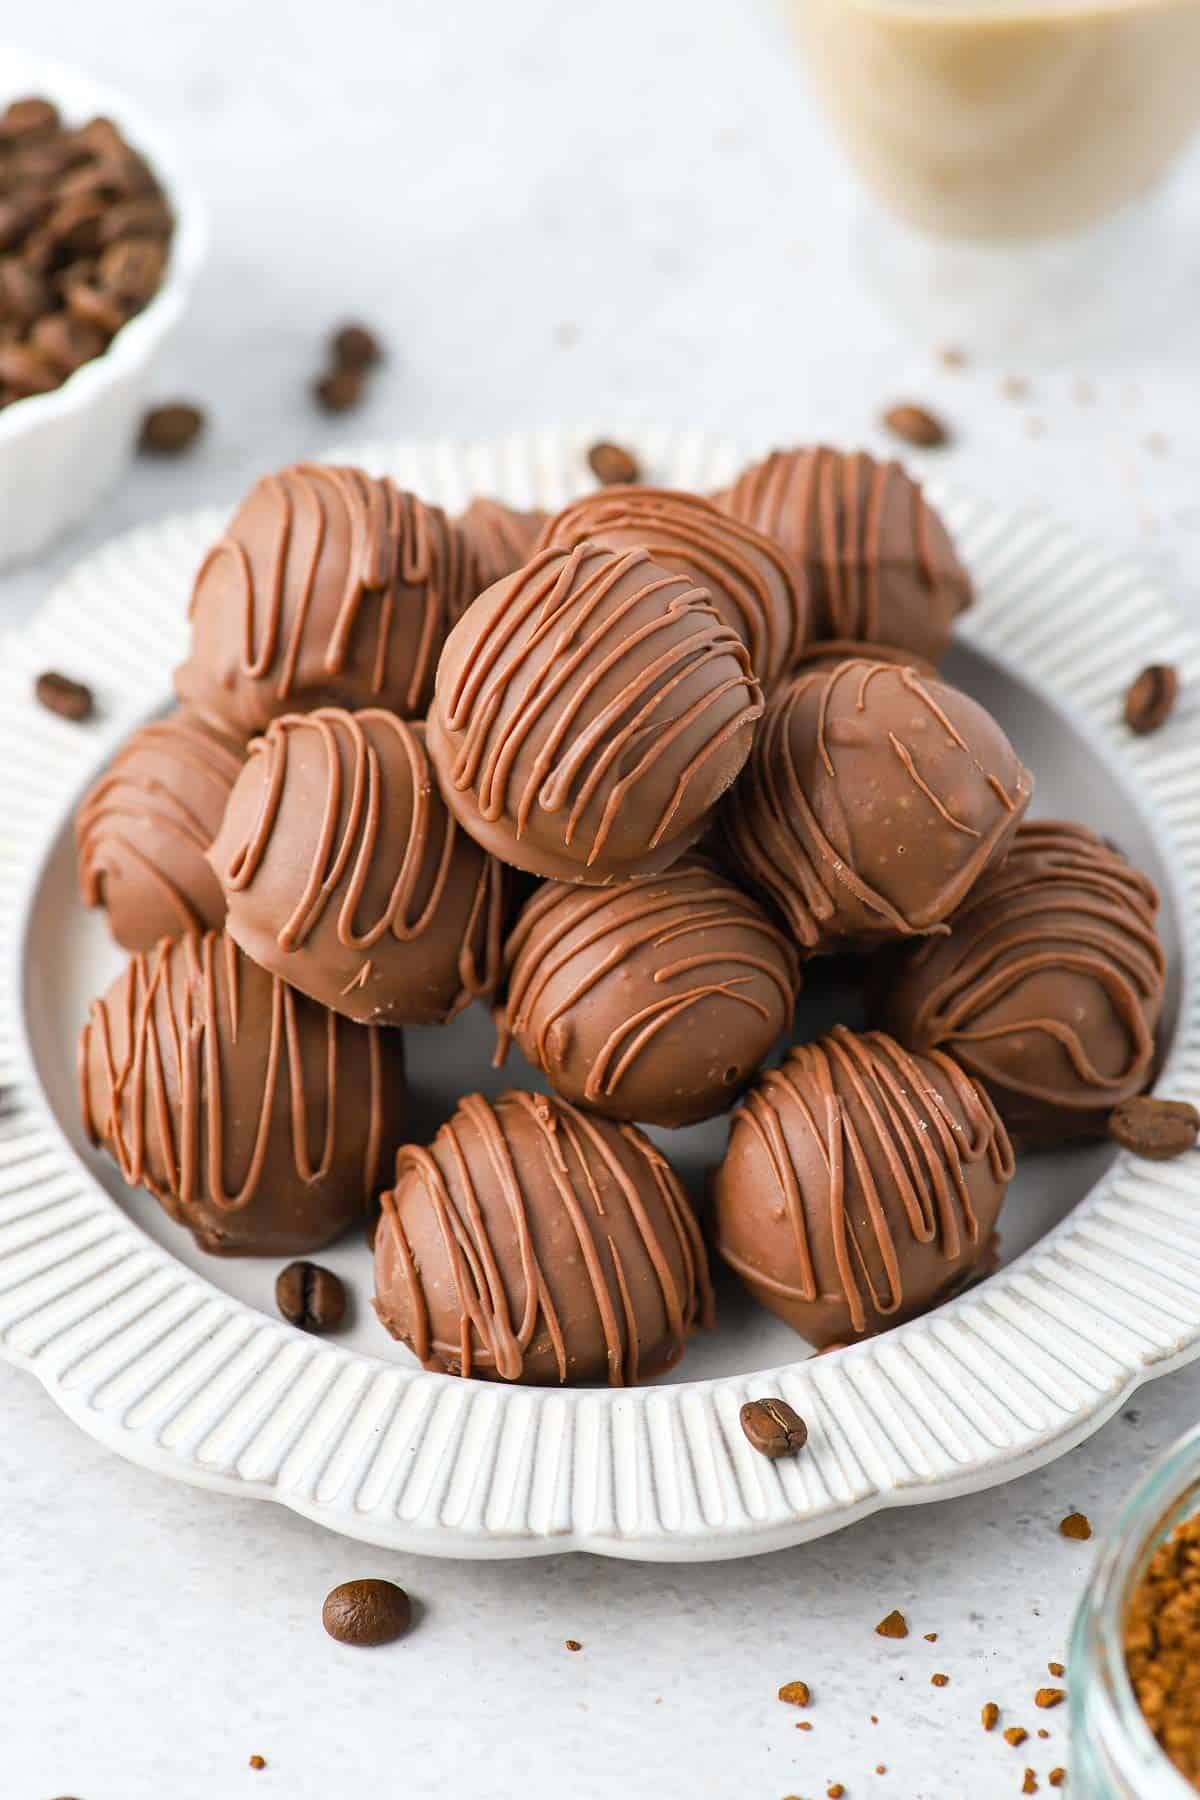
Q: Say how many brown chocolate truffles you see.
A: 13